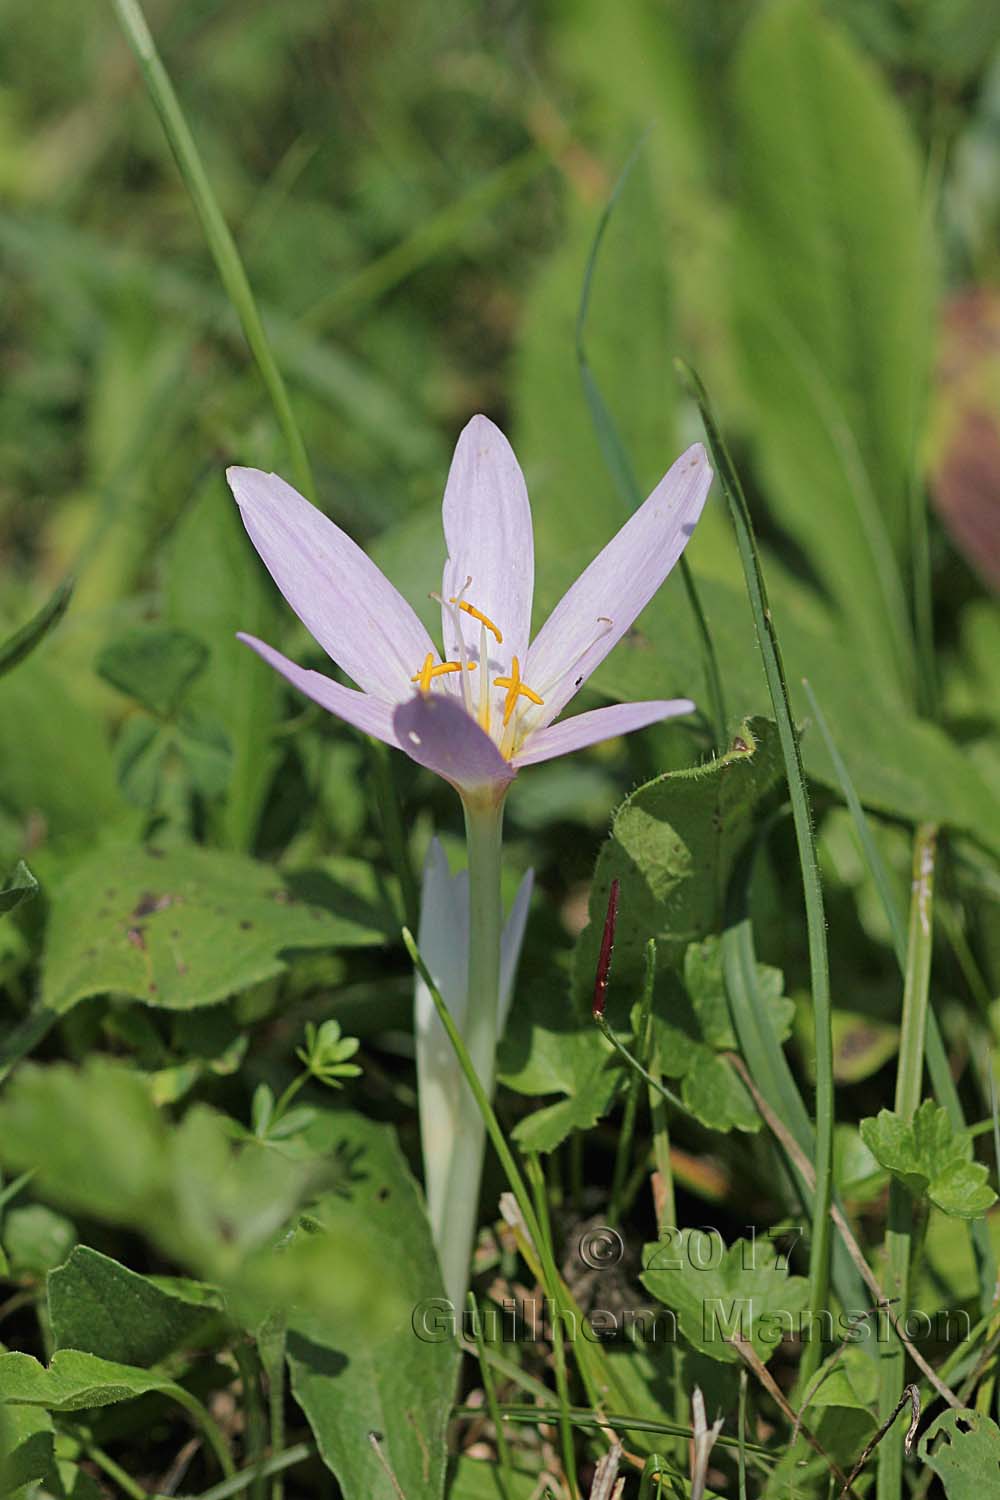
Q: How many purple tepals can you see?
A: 6